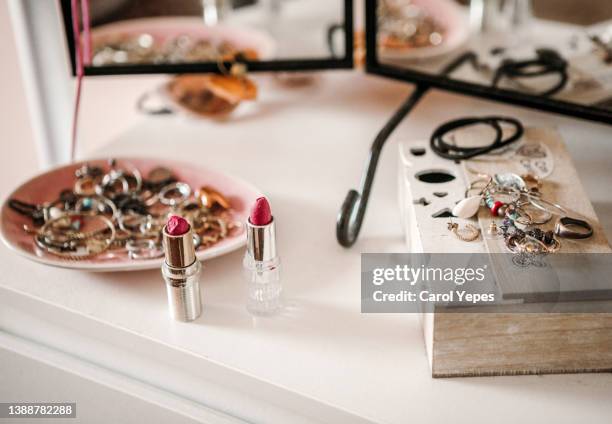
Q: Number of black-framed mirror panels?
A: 2